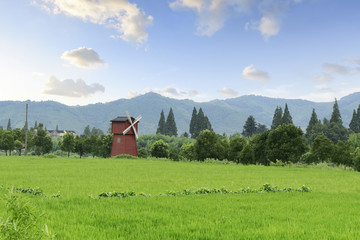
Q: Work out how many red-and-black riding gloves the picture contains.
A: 0